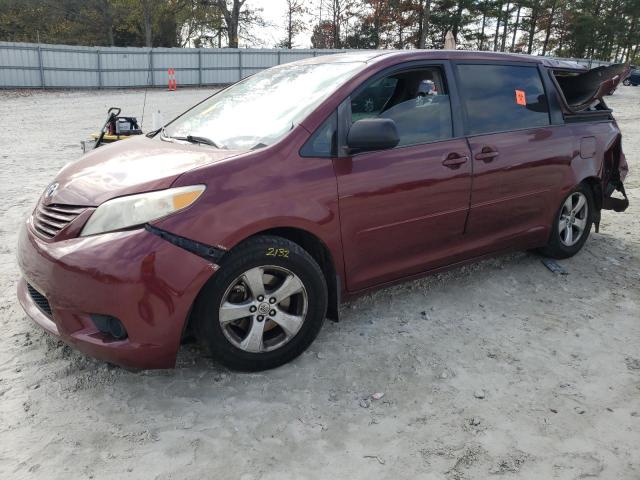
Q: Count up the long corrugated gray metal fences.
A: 1